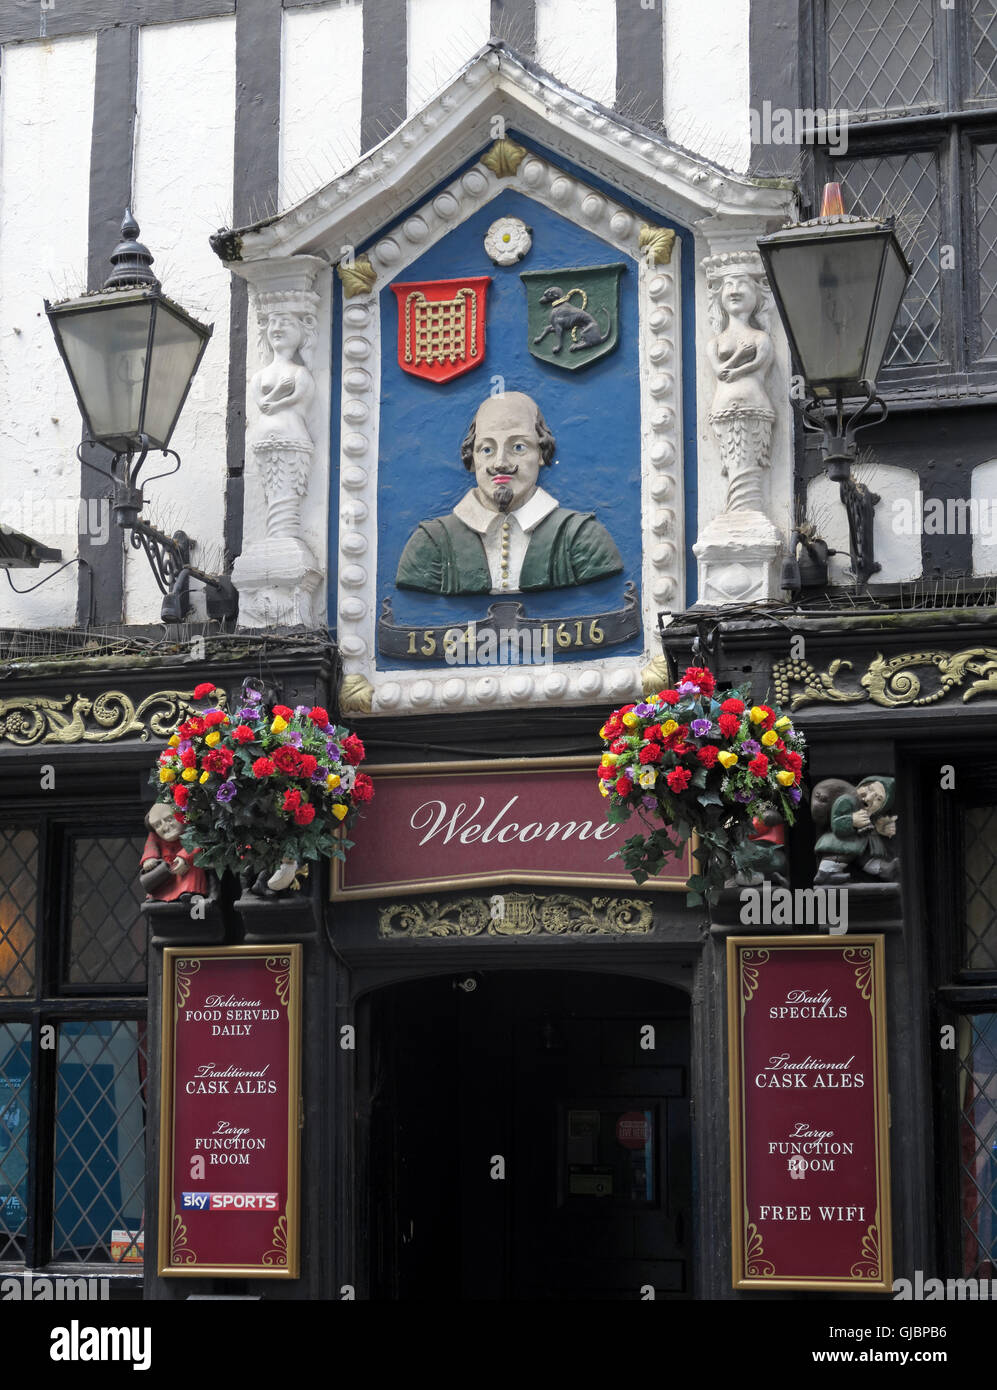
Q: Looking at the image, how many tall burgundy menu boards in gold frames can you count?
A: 2